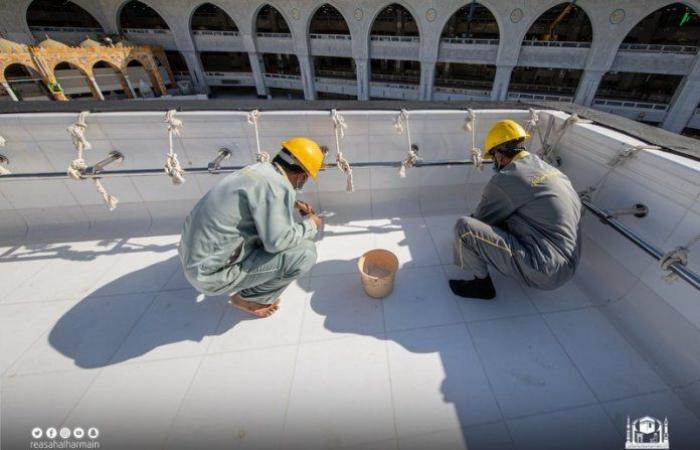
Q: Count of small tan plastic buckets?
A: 1